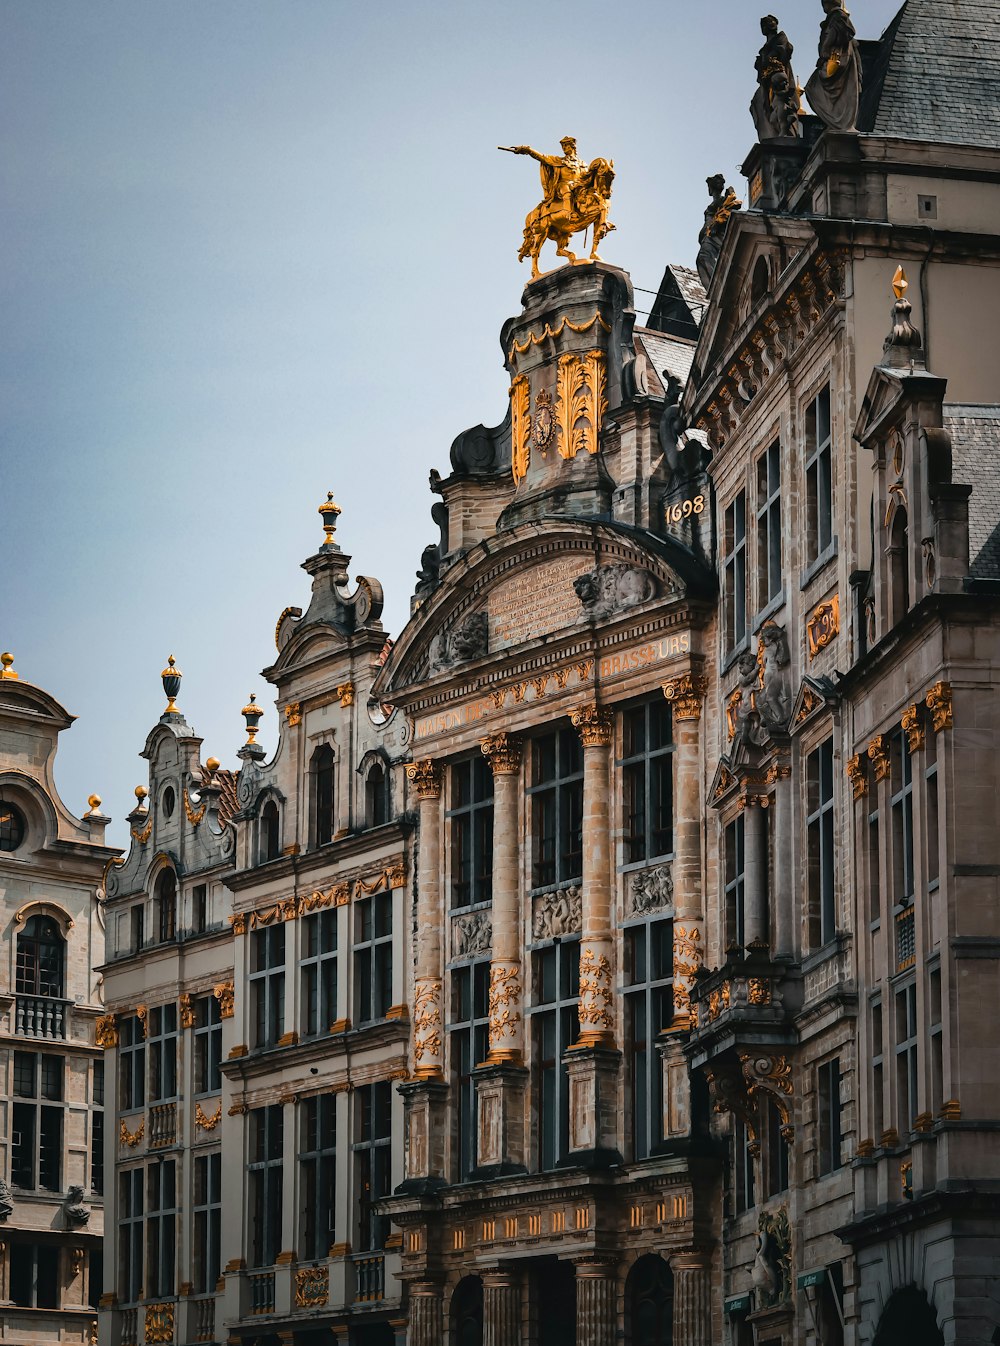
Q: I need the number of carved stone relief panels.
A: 3